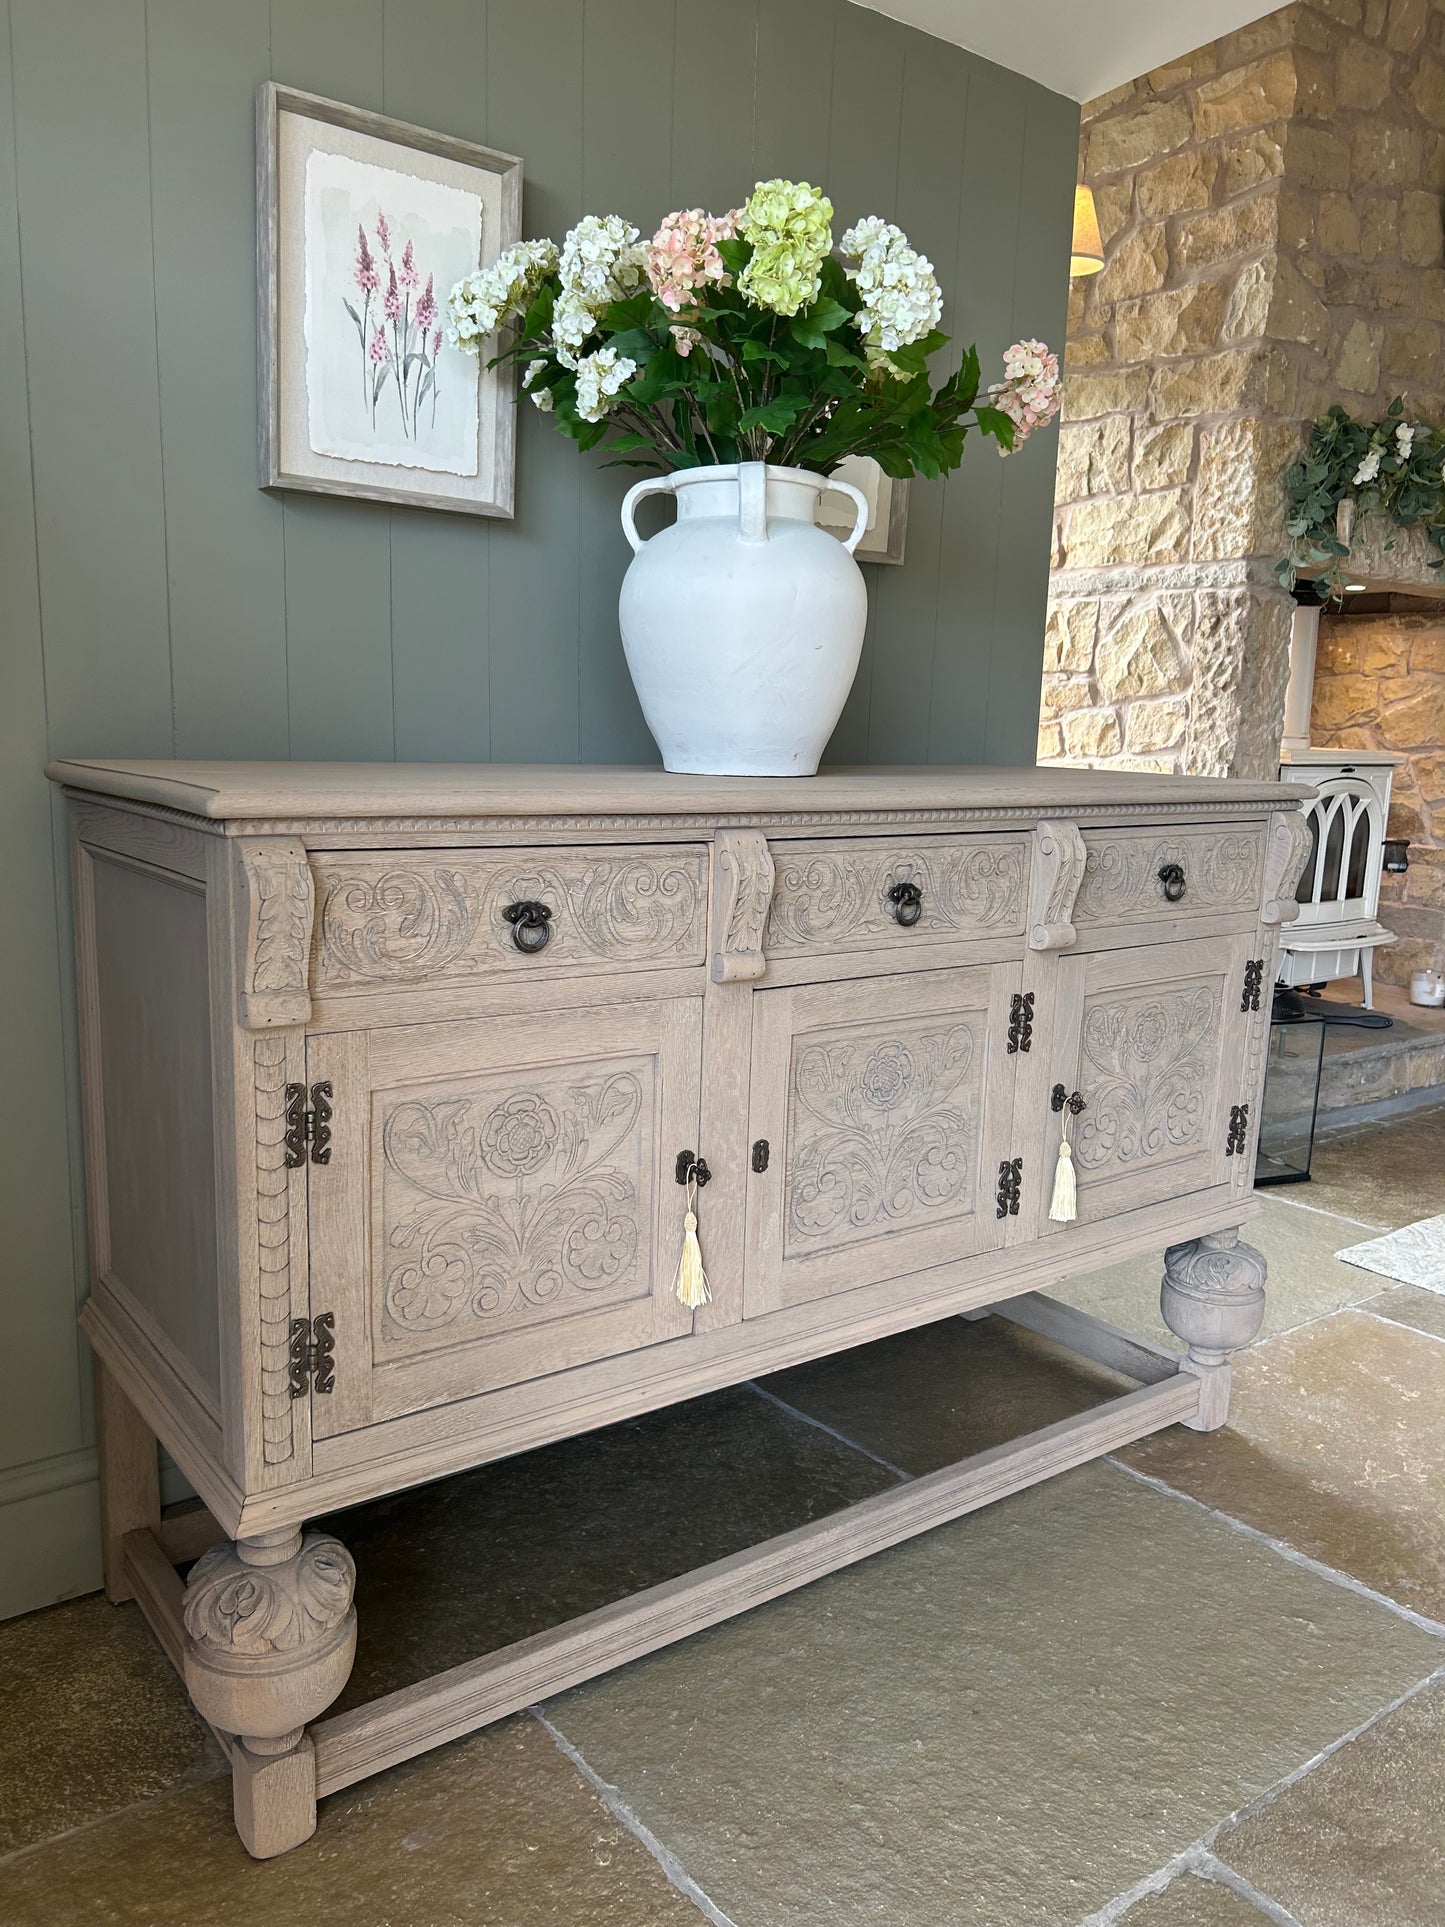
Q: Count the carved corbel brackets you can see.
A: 4